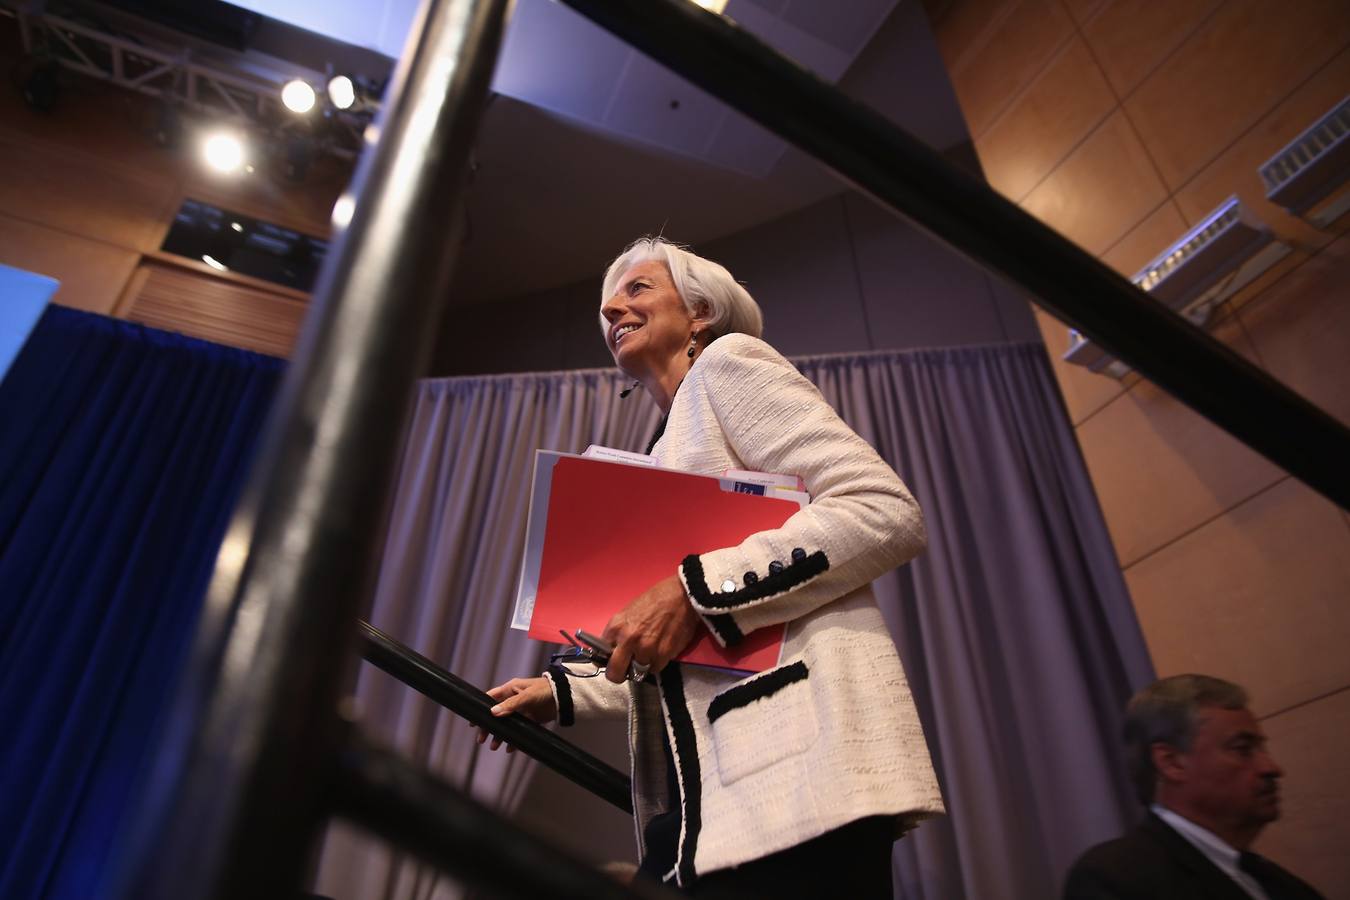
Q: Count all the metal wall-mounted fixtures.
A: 2